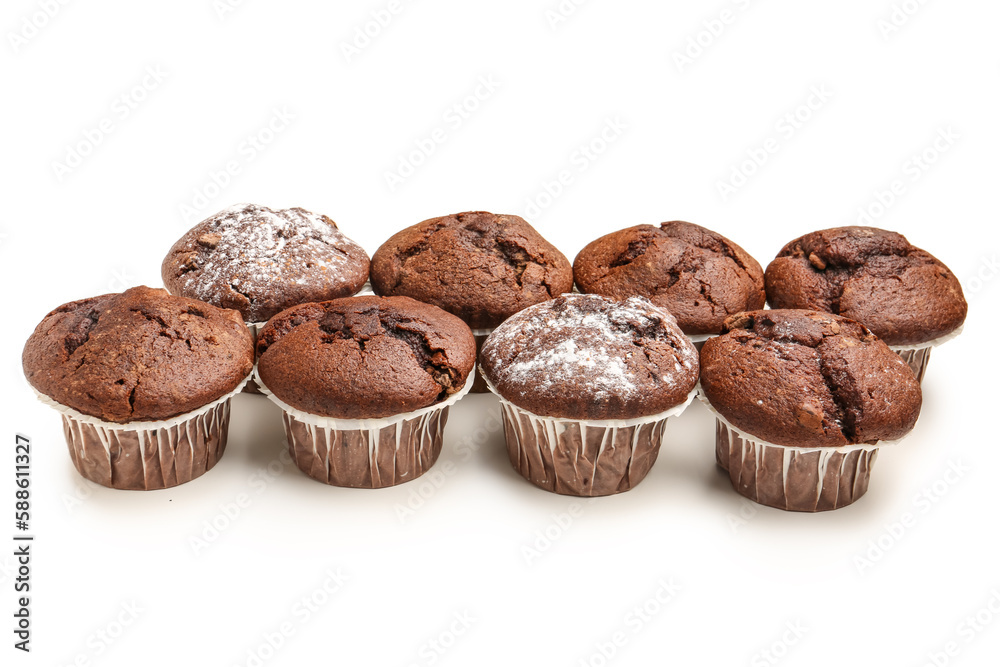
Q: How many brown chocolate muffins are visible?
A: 8